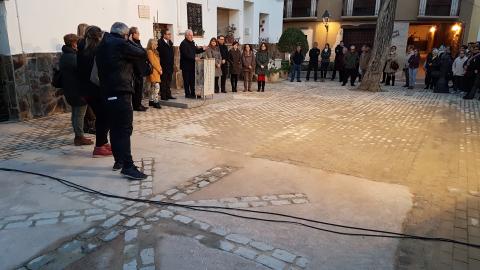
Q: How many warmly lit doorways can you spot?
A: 1